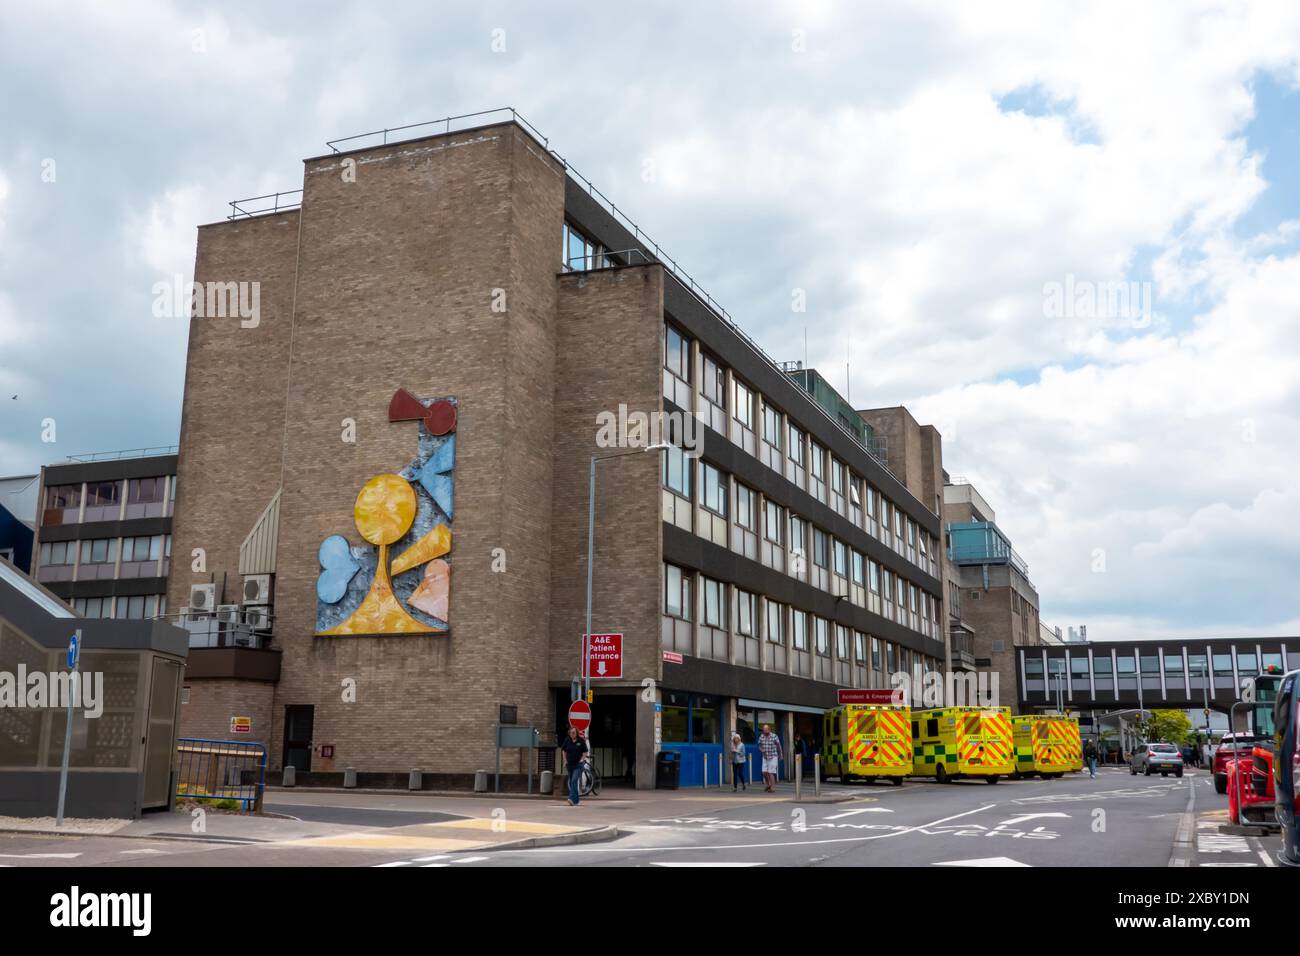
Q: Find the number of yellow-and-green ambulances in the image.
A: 4